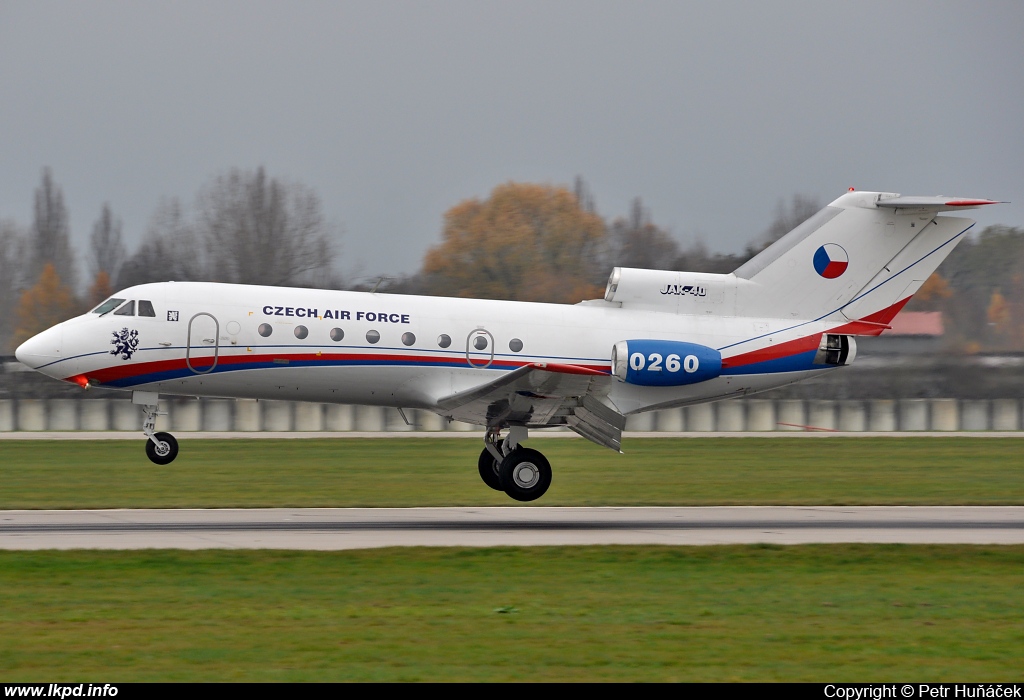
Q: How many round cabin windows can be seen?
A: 8